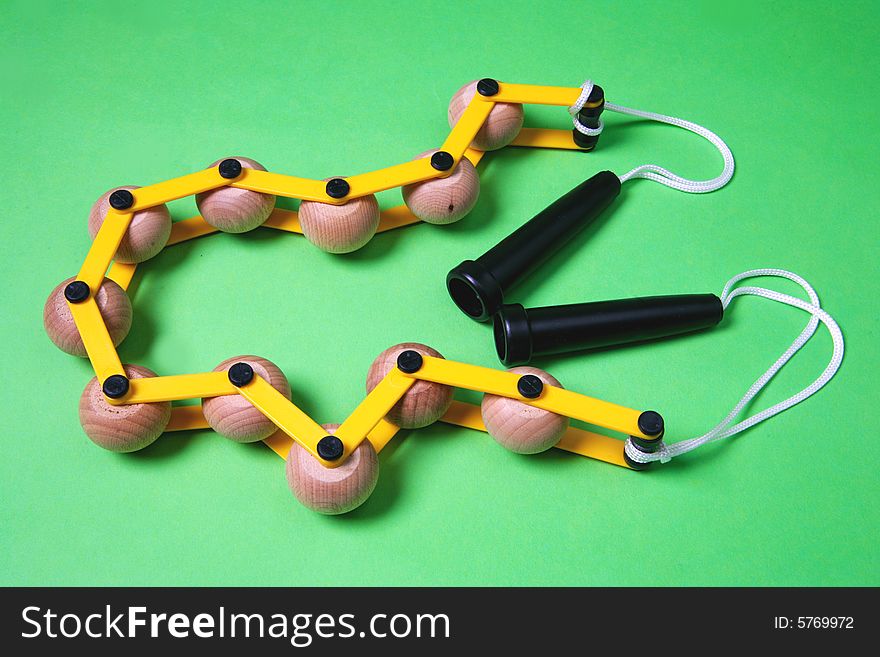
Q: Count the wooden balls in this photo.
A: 11